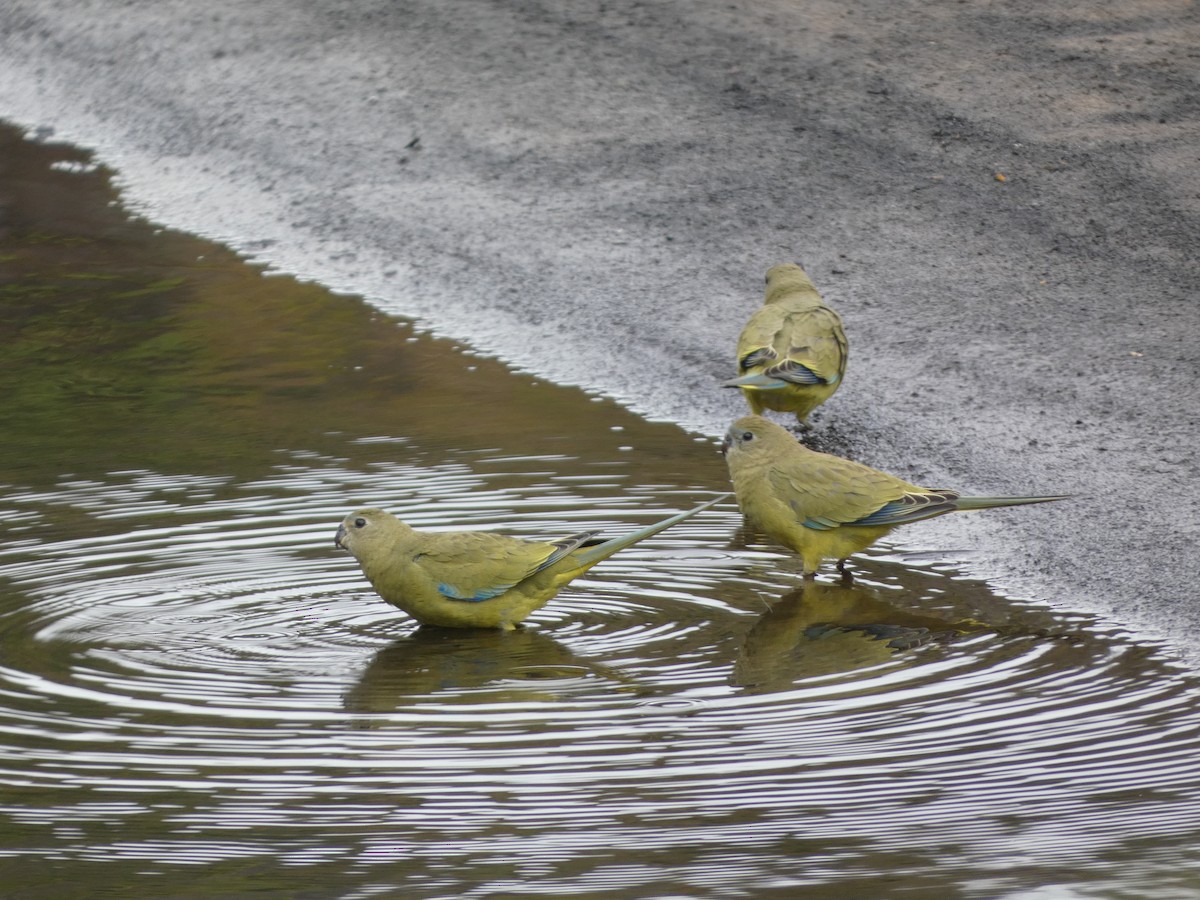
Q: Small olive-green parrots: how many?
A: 3